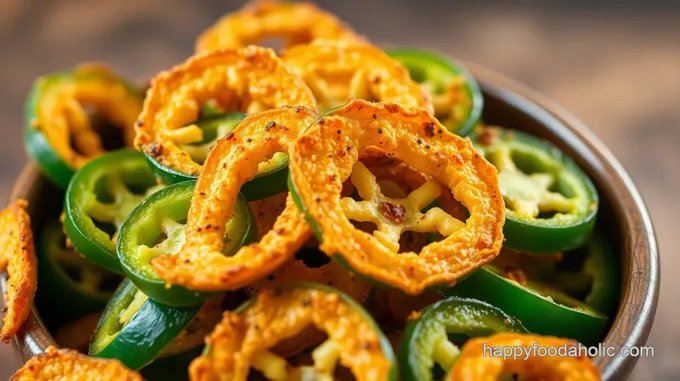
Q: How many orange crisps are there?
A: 10